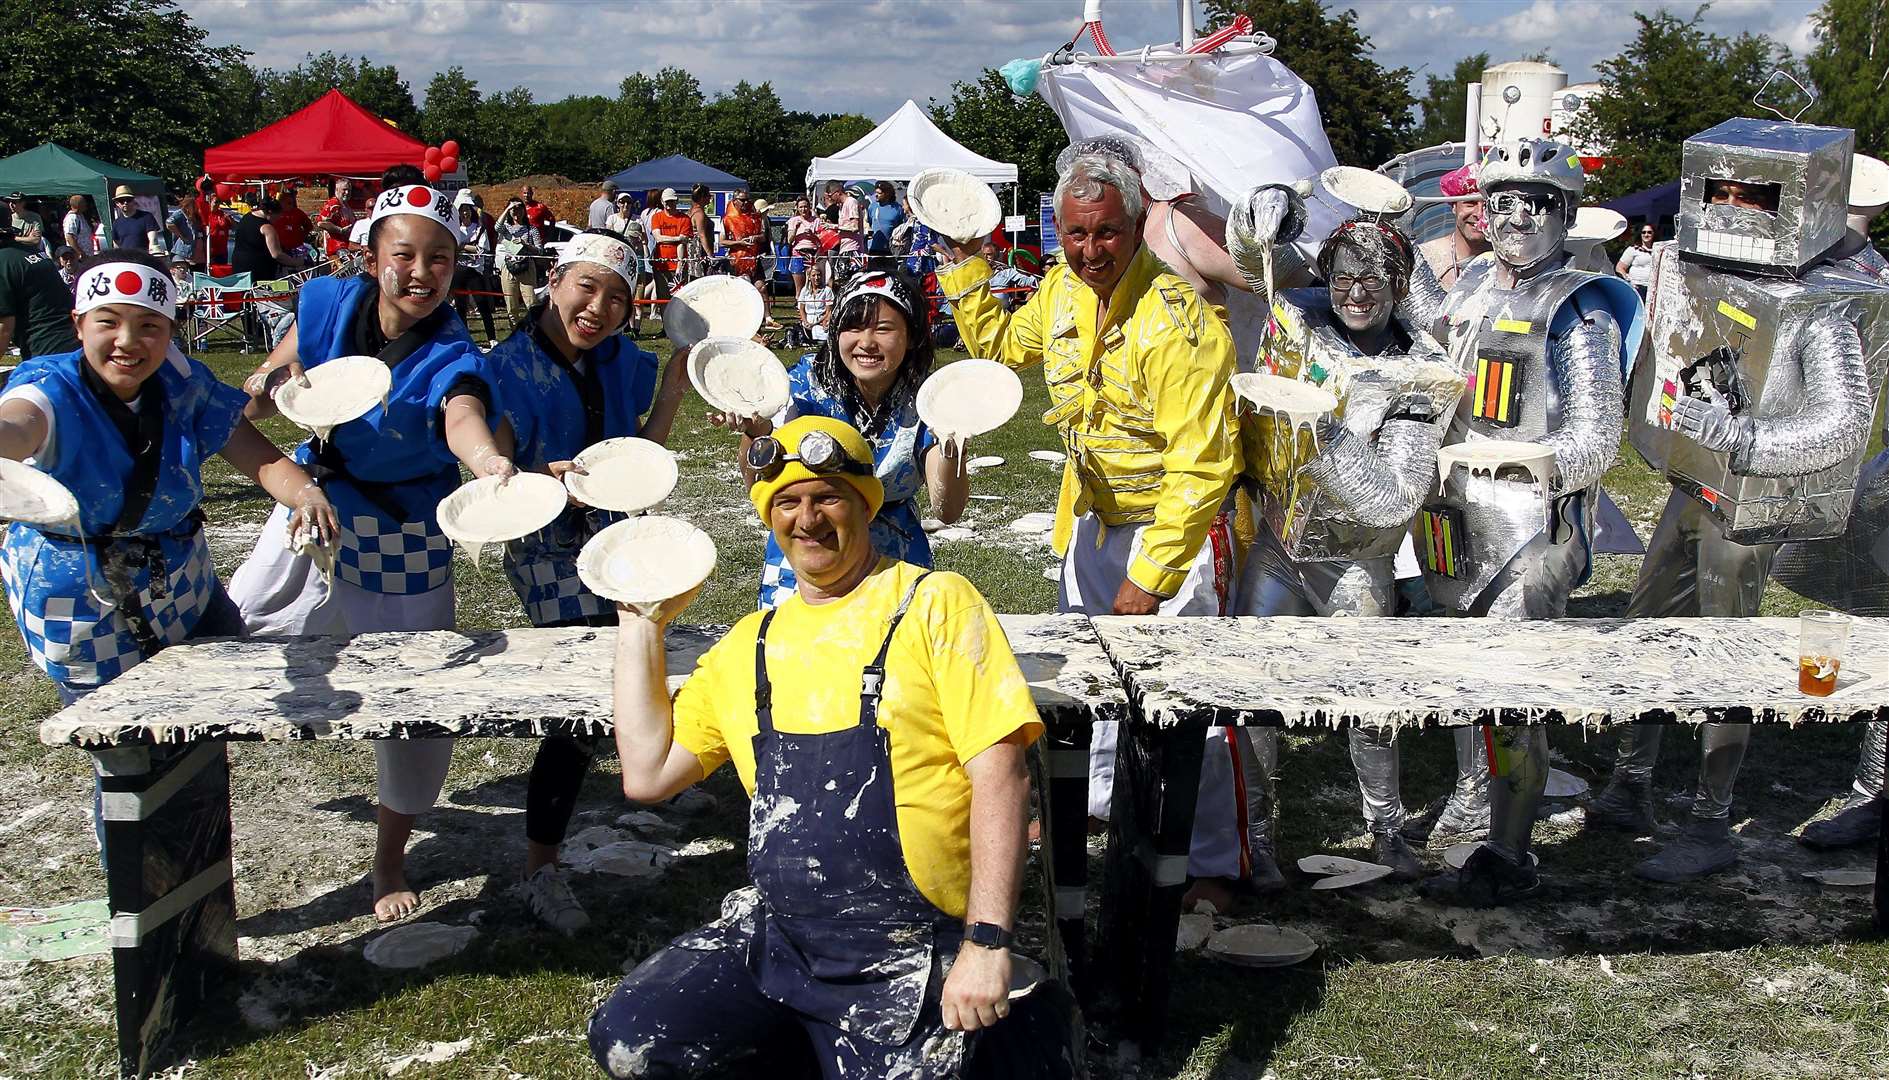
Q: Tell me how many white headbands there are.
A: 4